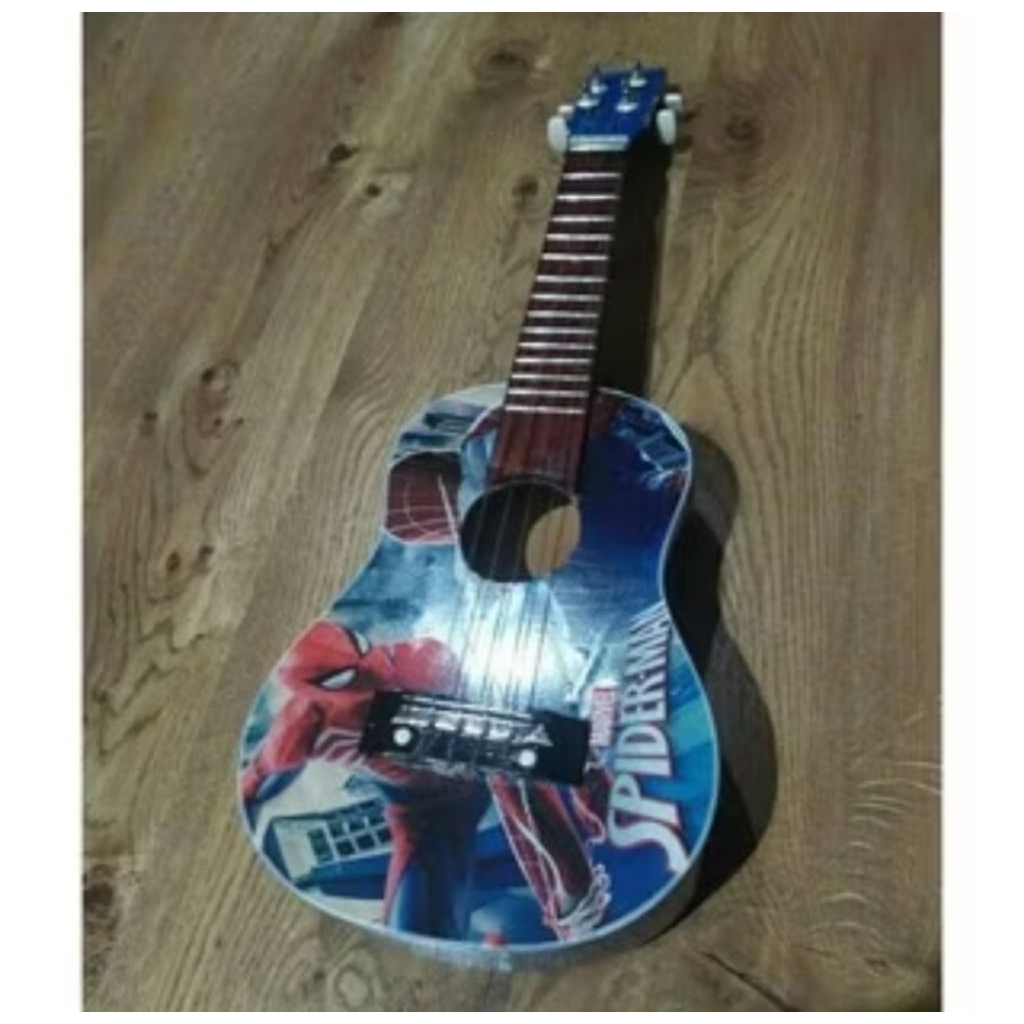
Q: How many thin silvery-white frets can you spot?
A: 14